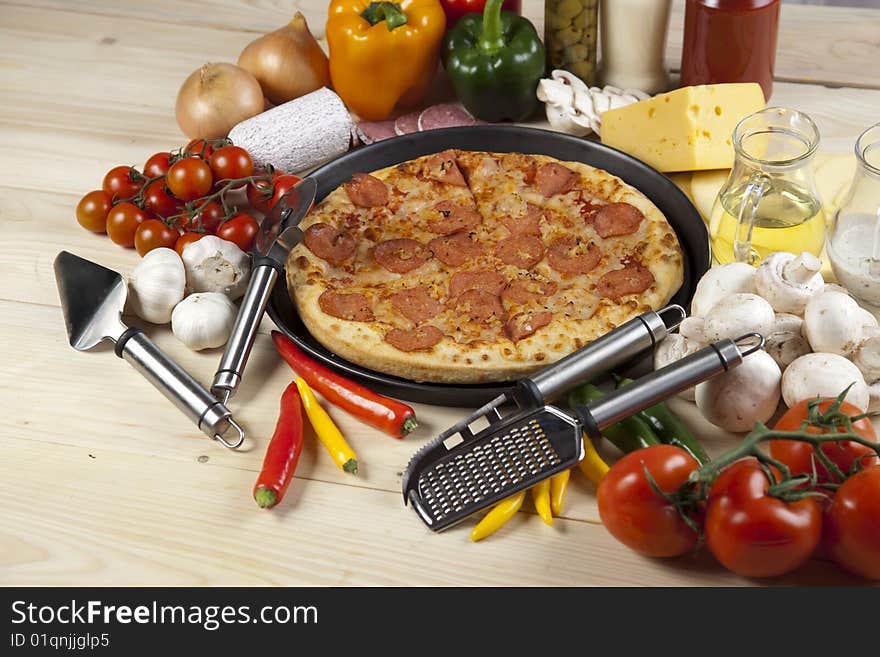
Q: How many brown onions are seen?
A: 2